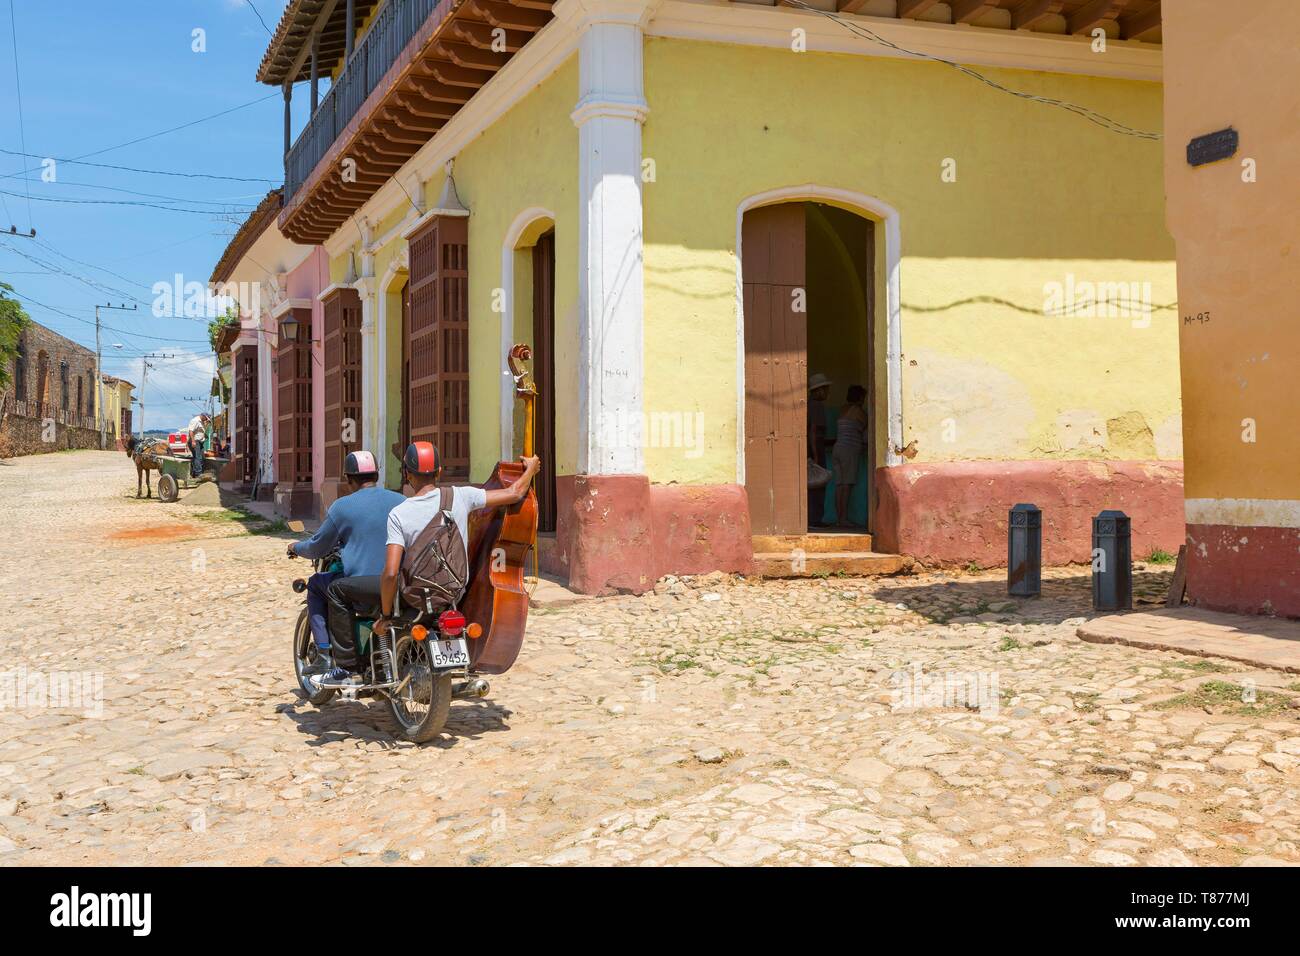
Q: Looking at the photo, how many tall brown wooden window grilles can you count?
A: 4